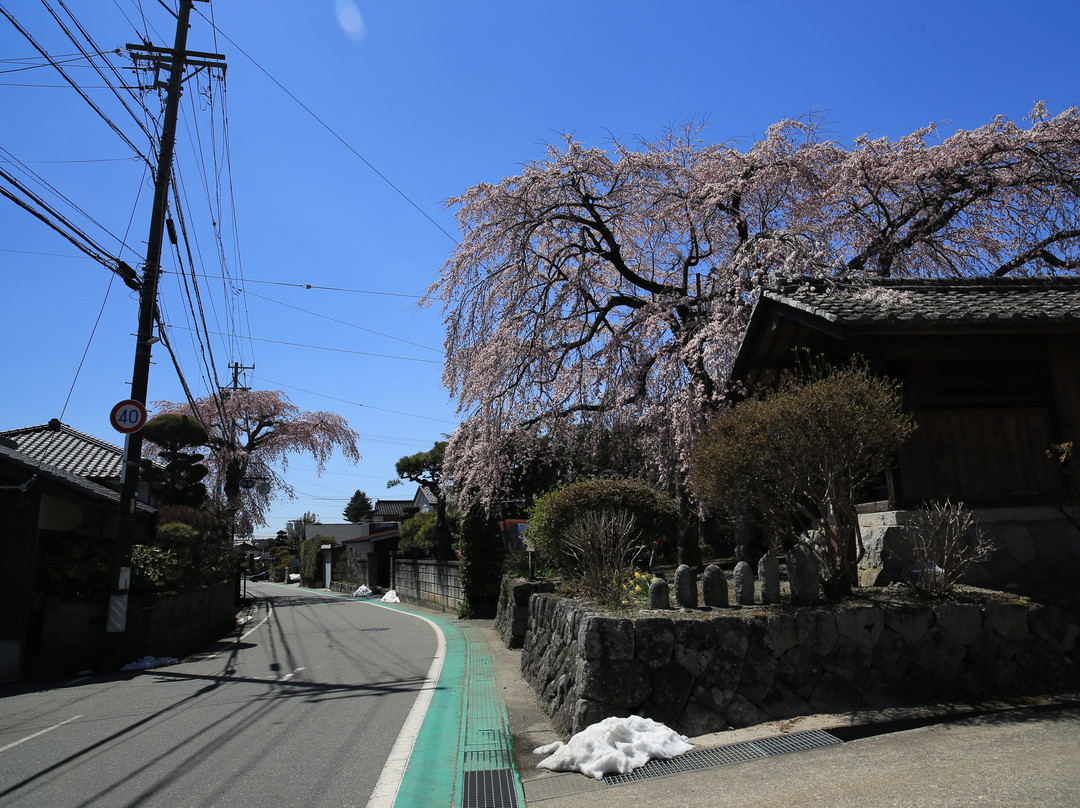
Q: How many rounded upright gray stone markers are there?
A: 6